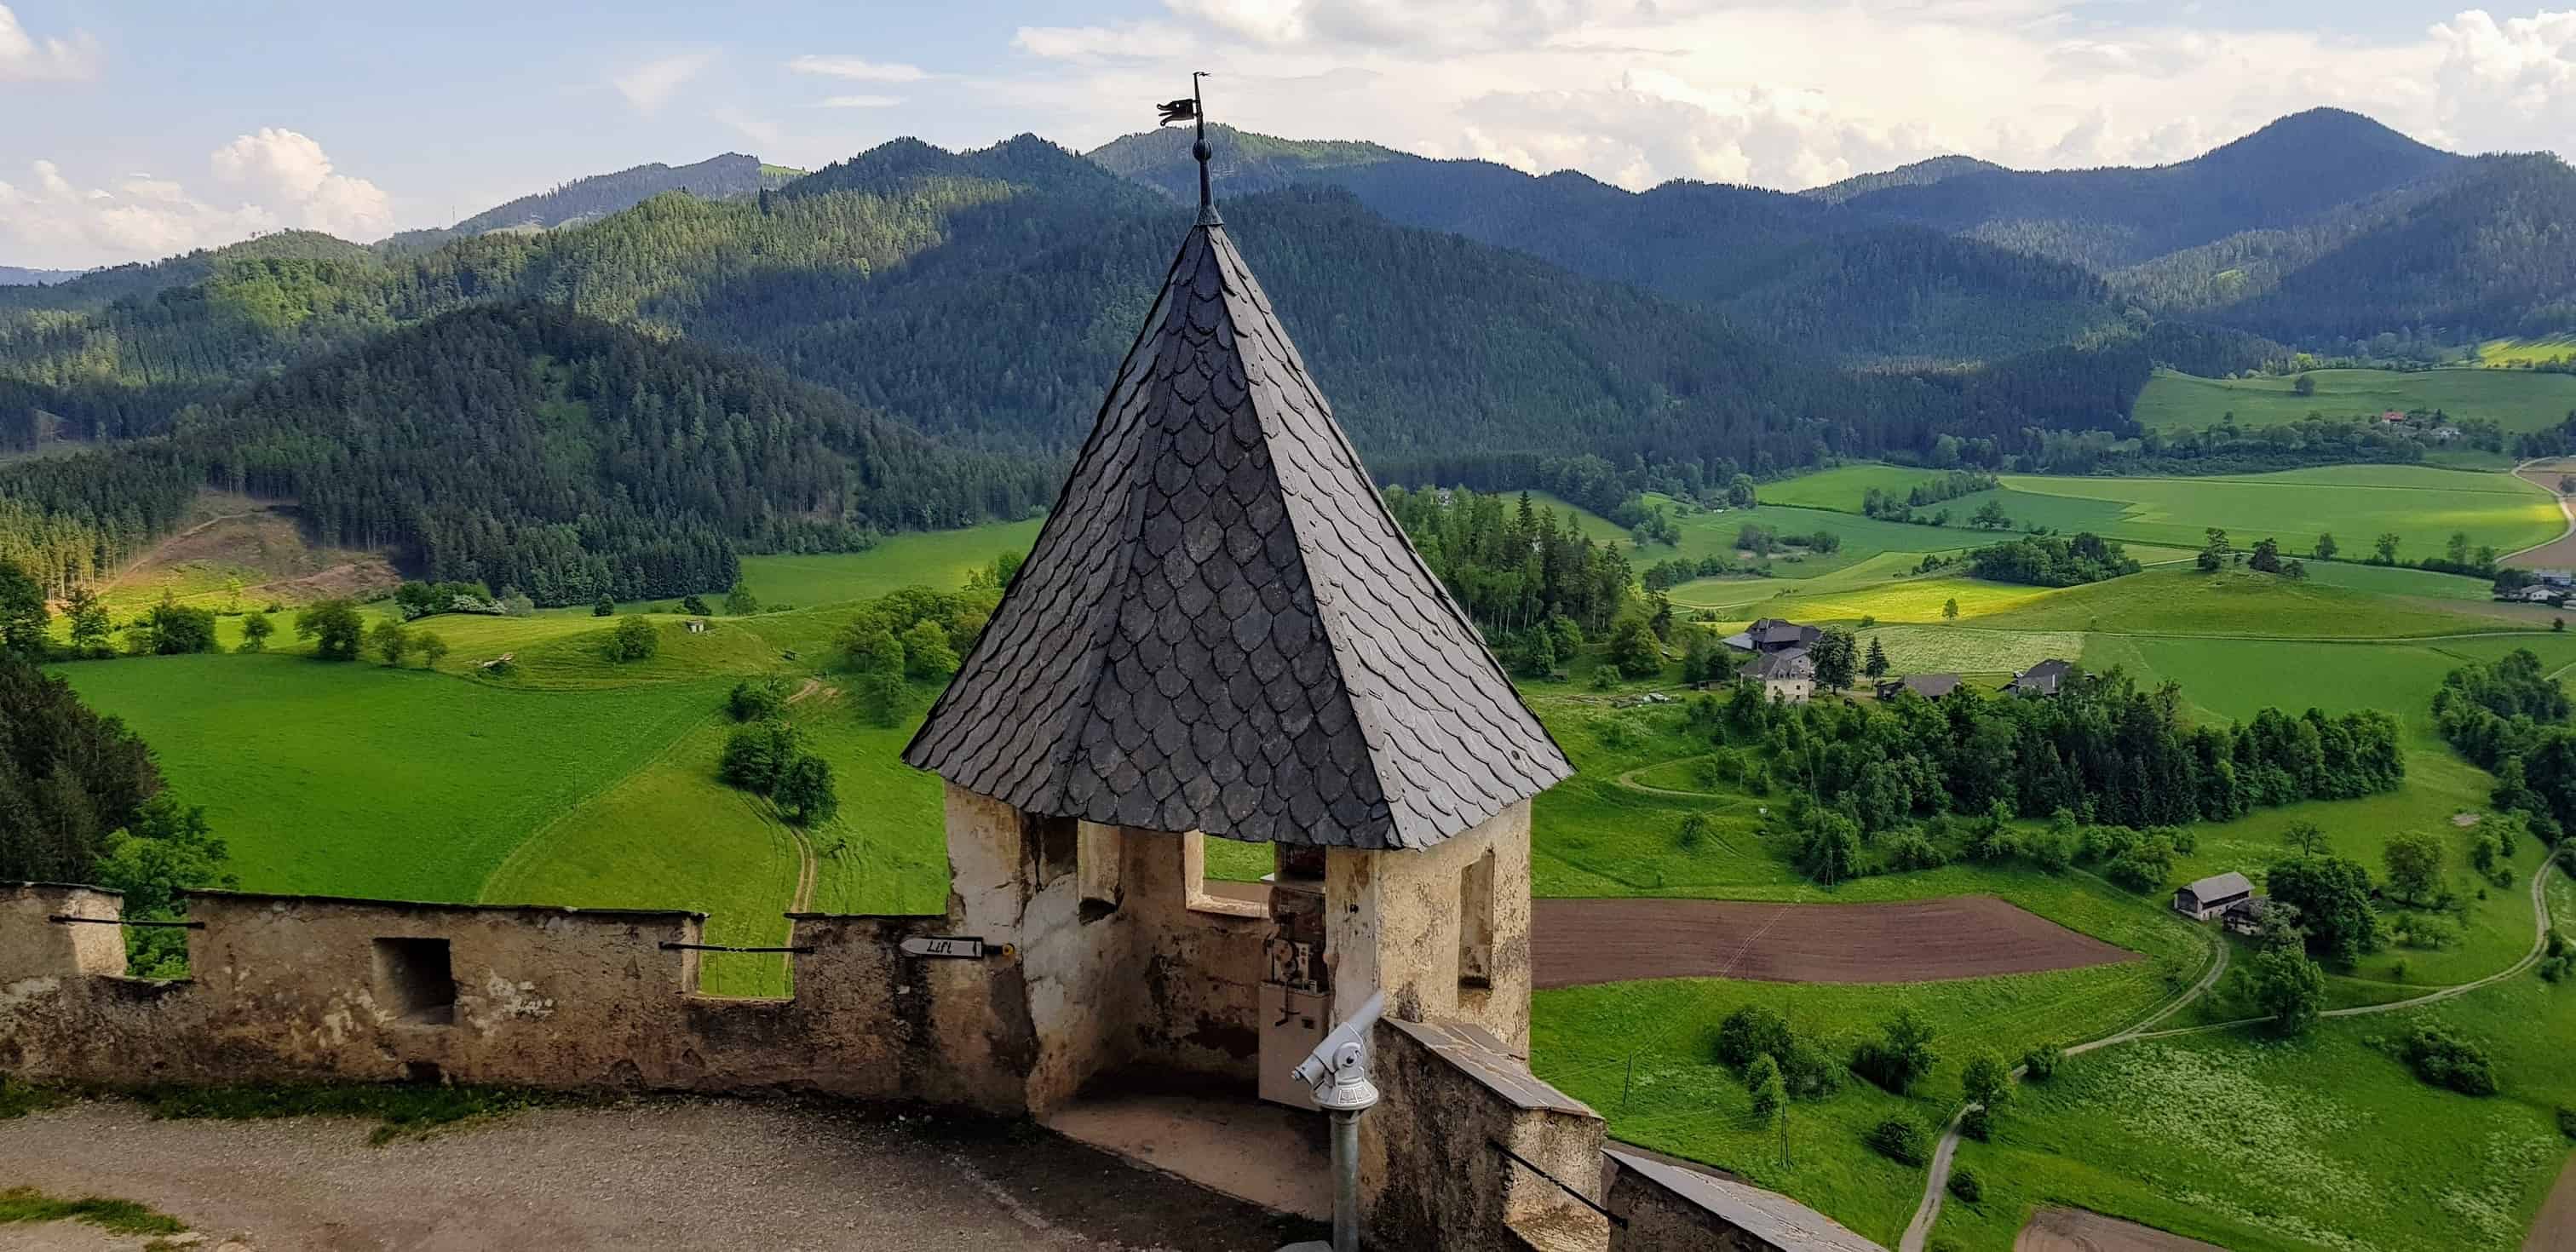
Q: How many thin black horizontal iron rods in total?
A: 3